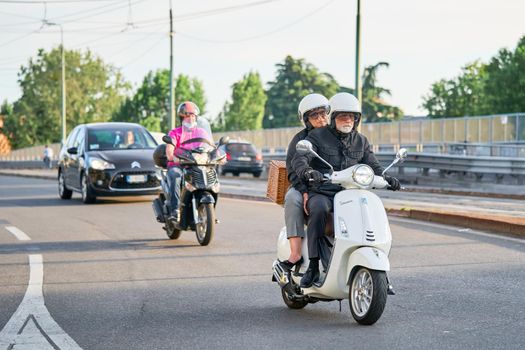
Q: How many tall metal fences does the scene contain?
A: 1